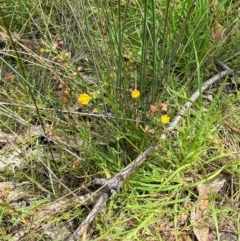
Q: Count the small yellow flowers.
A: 3